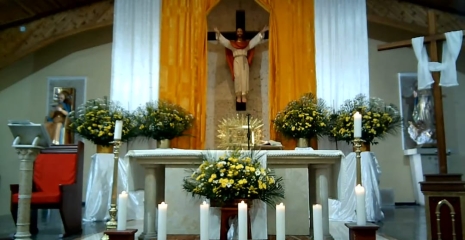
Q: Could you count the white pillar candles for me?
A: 9